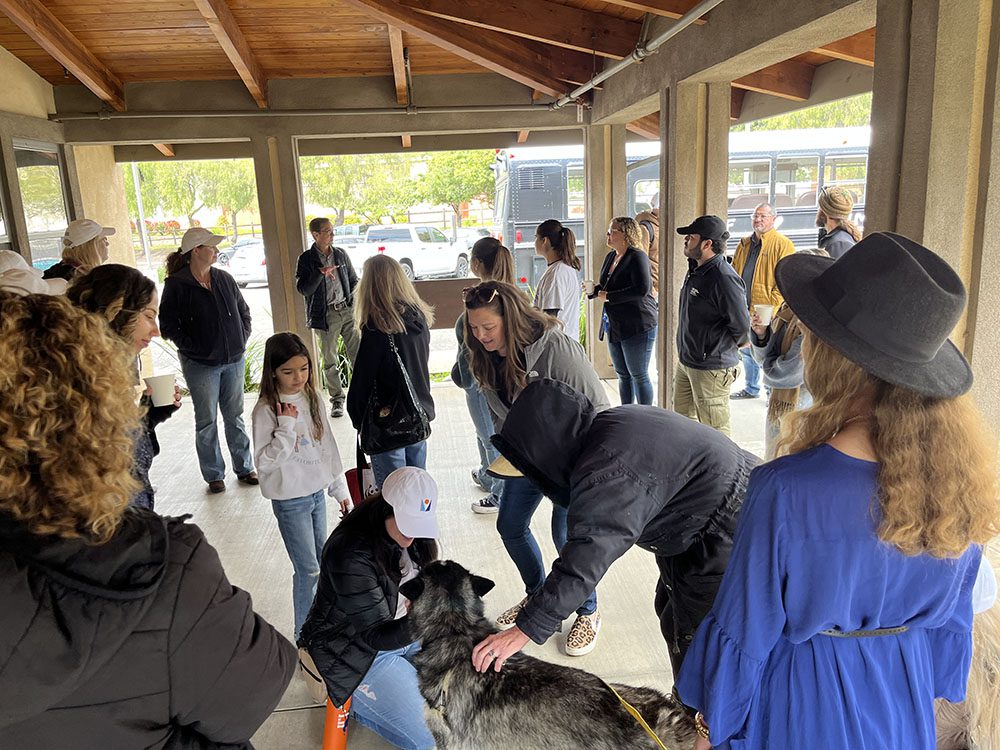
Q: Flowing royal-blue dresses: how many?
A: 1